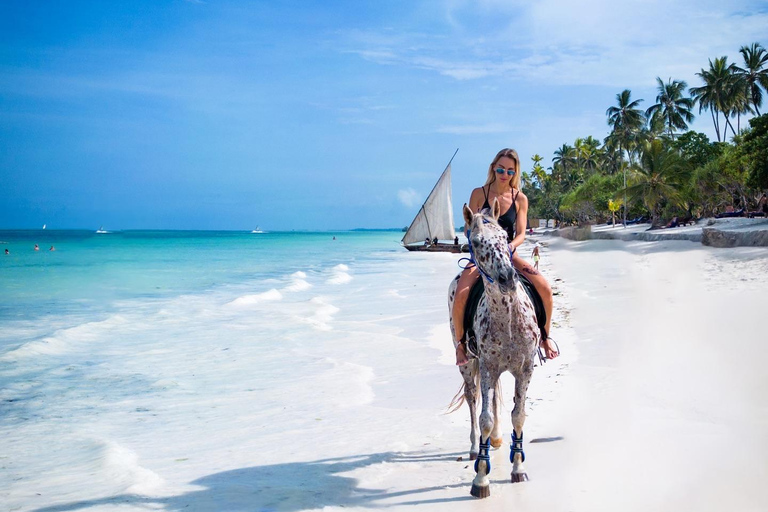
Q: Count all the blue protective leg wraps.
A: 2